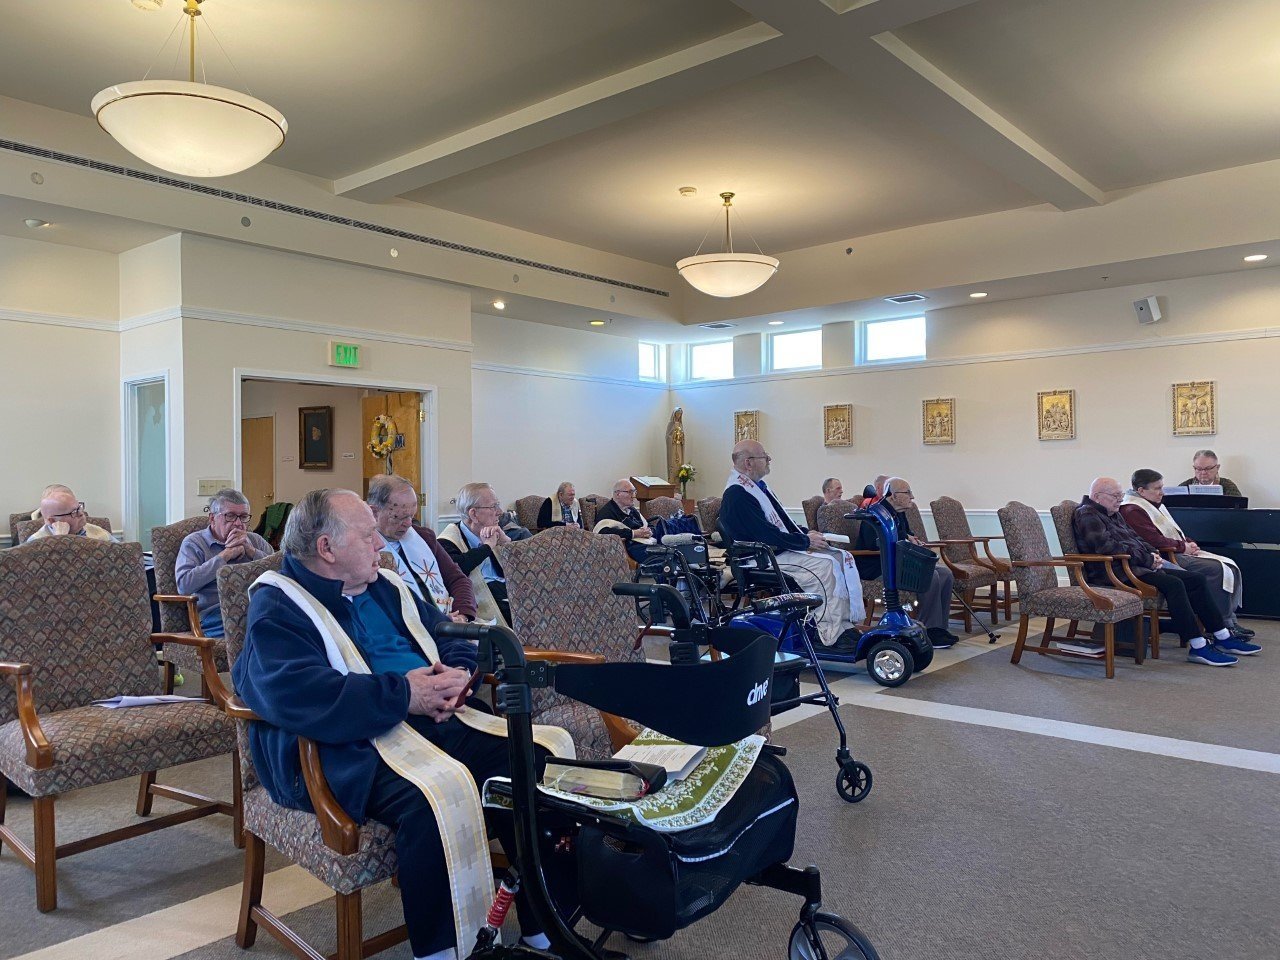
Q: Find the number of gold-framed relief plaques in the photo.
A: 5